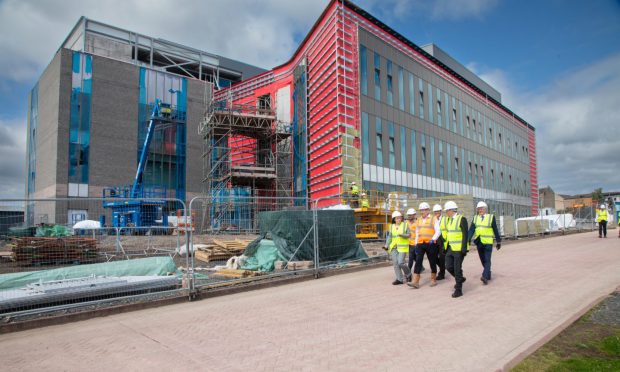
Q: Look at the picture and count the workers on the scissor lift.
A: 2